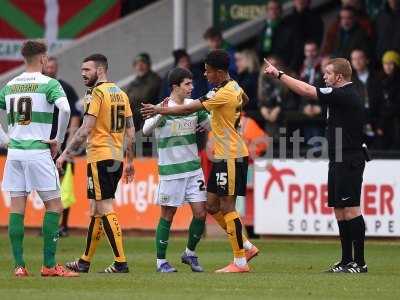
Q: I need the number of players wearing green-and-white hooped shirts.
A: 2